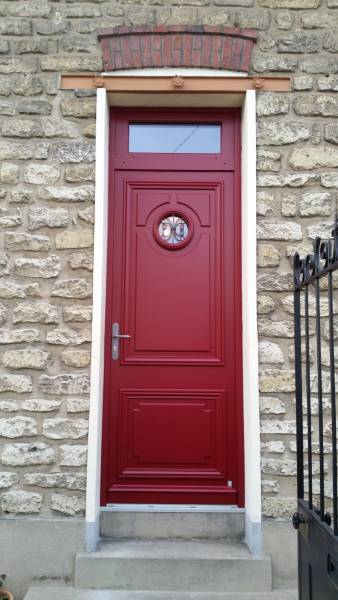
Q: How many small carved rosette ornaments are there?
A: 3